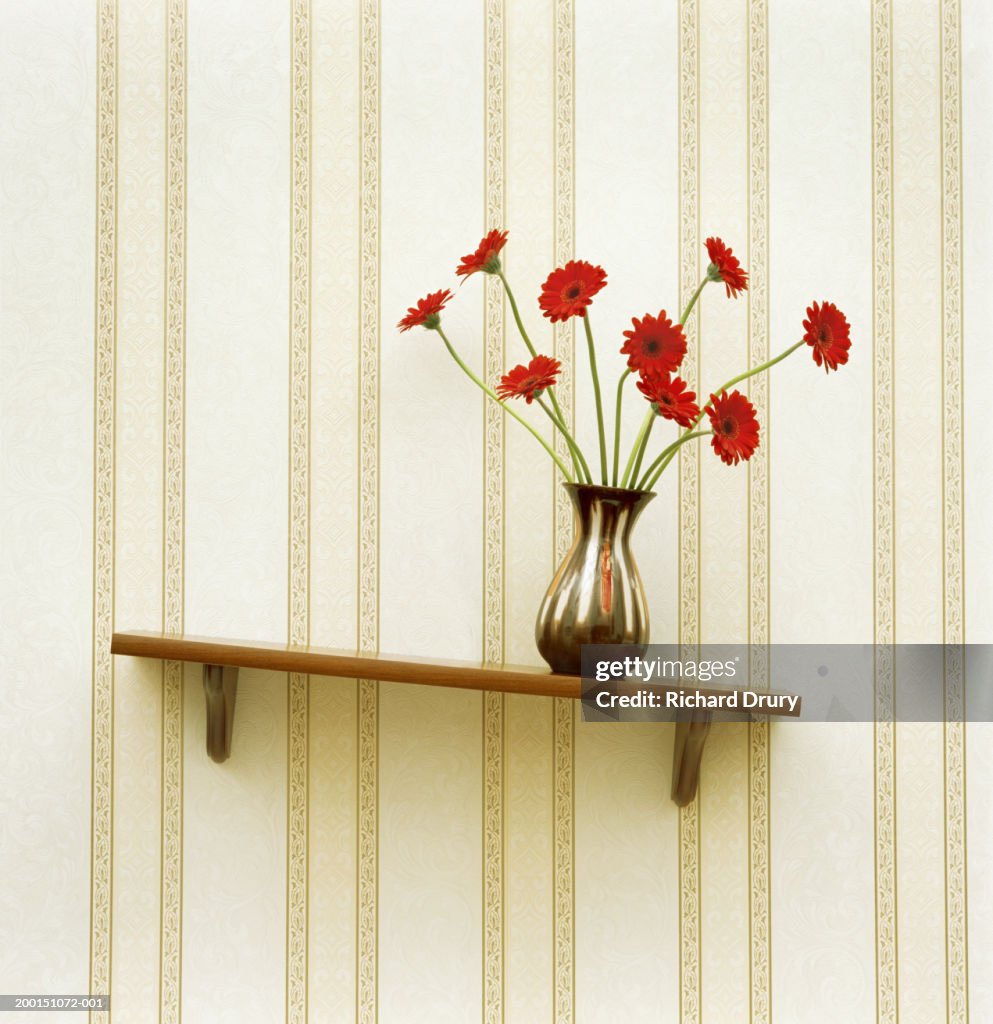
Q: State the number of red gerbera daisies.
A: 9